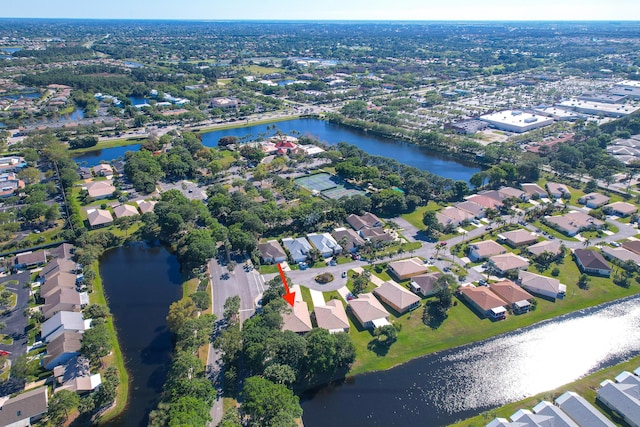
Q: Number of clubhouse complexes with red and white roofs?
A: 1